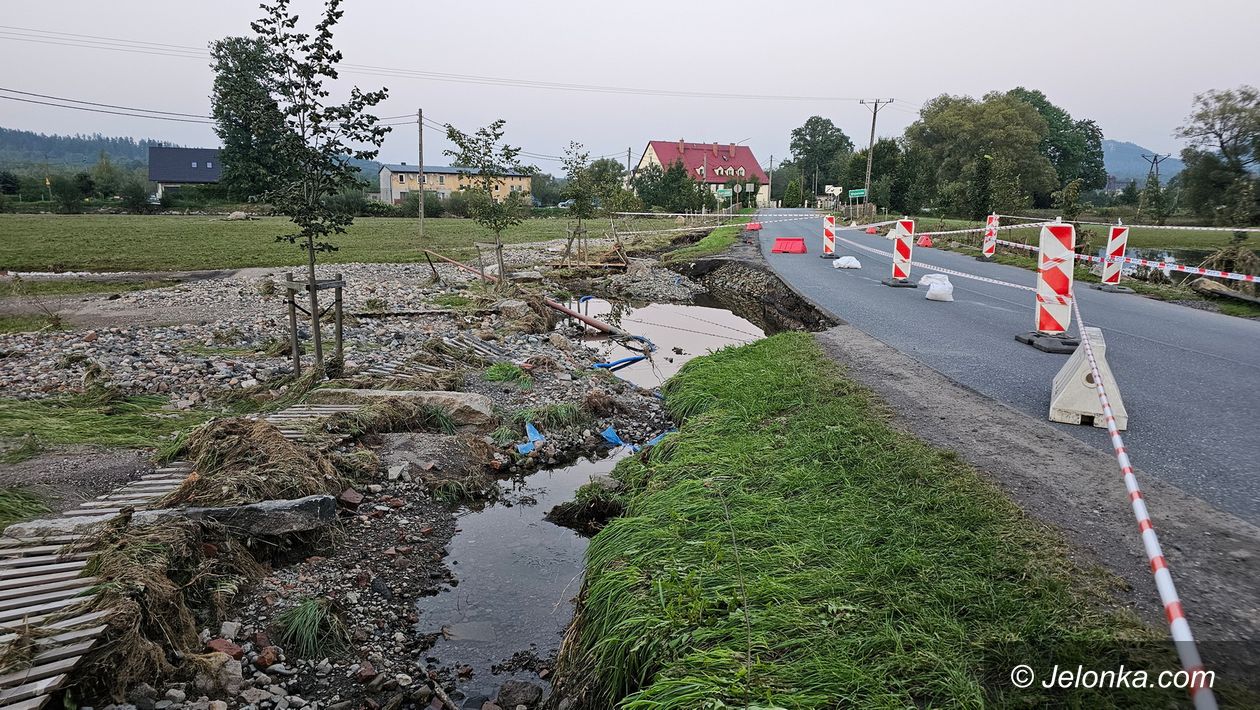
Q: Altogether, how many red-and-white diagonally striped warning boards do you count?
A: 5